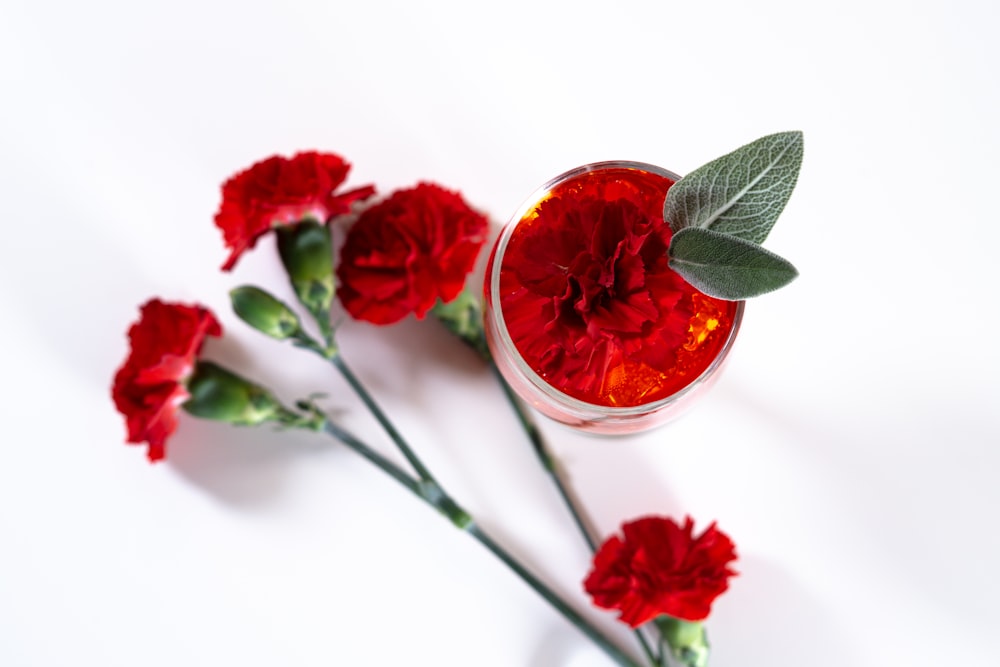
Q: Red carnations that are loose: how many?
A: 4